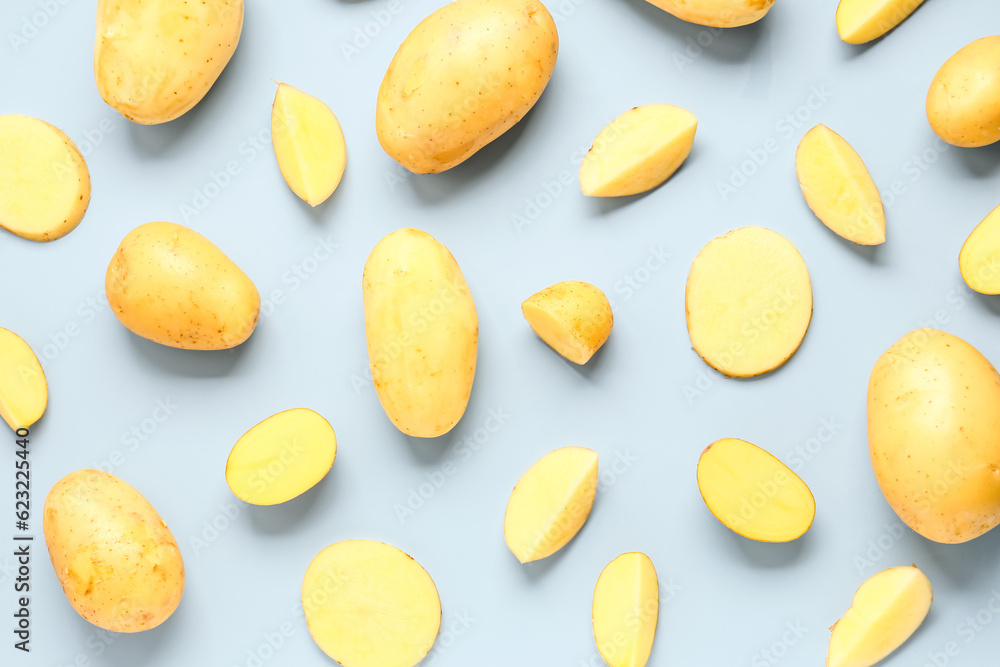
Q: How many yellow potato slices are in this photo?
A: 15